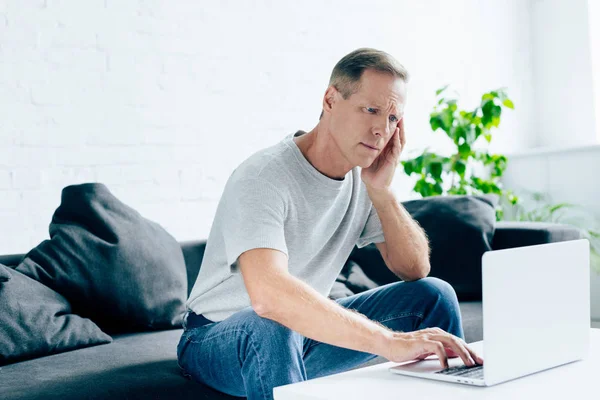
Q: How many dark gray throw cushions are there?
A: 3